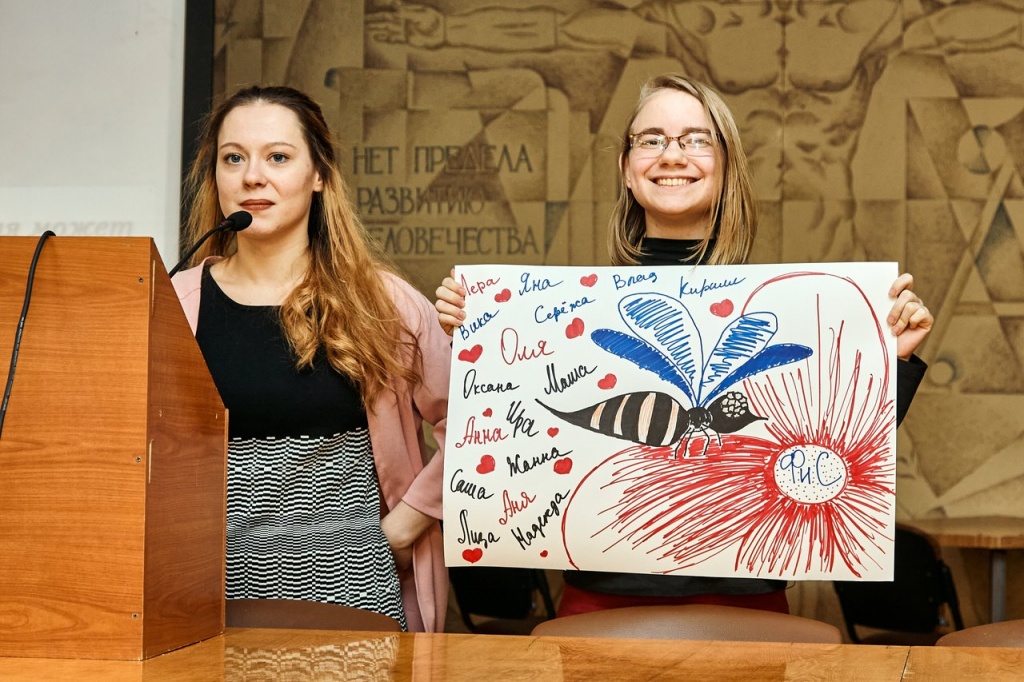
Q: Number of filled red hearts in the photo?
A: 12